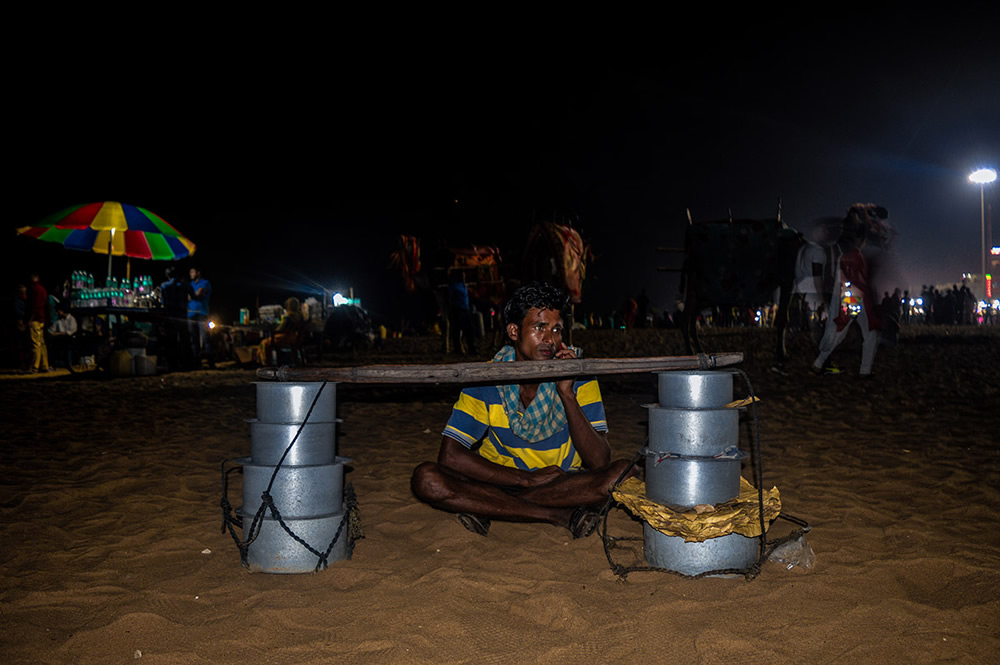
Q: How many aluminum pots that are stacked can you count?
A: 8